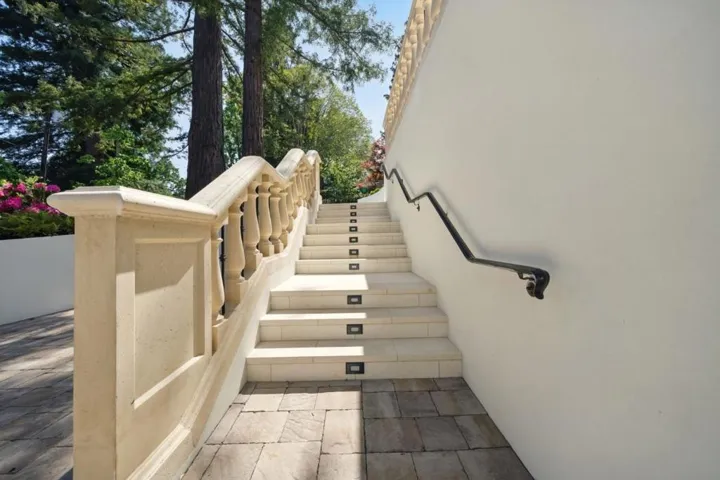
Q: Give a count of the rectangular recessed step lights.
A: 10